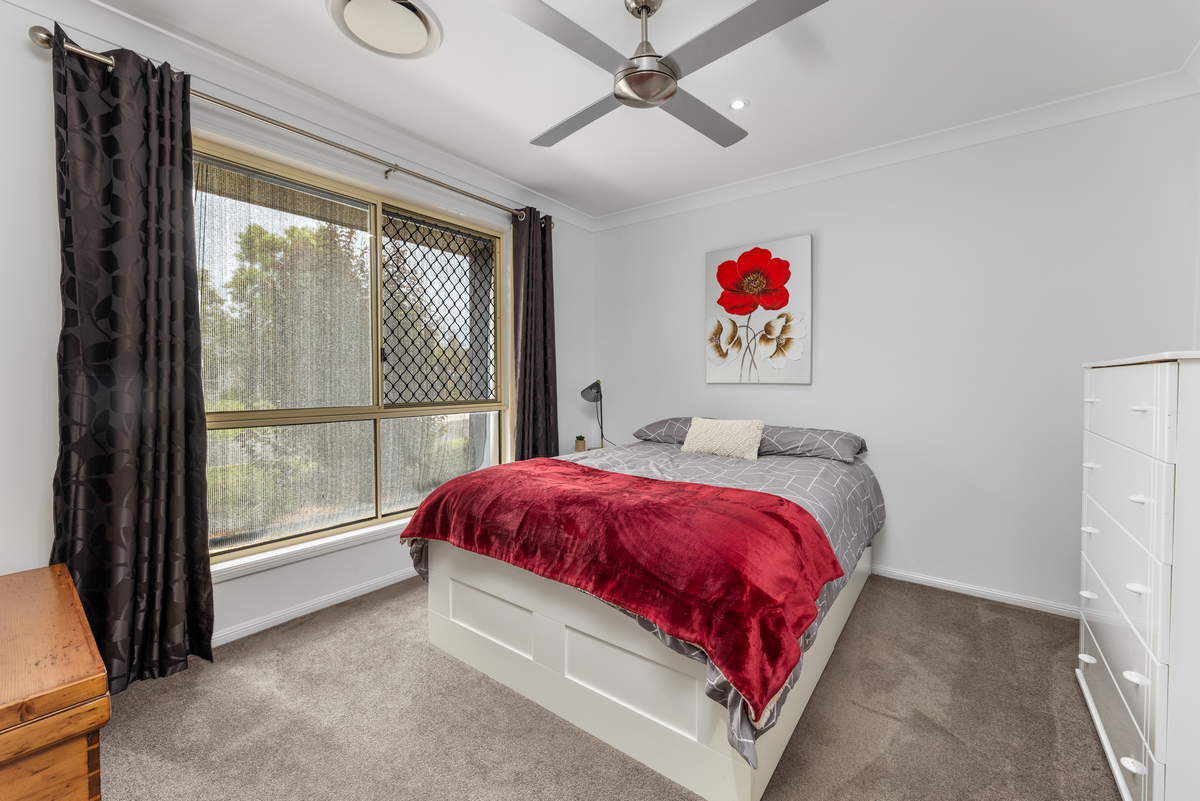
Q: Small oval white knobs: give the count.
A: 10